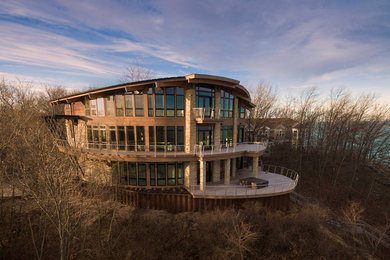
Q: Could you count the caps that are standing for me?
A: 0